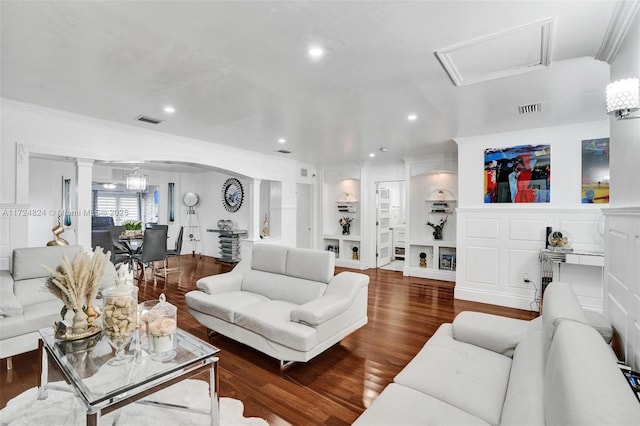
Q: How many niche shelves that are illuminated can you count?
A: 2